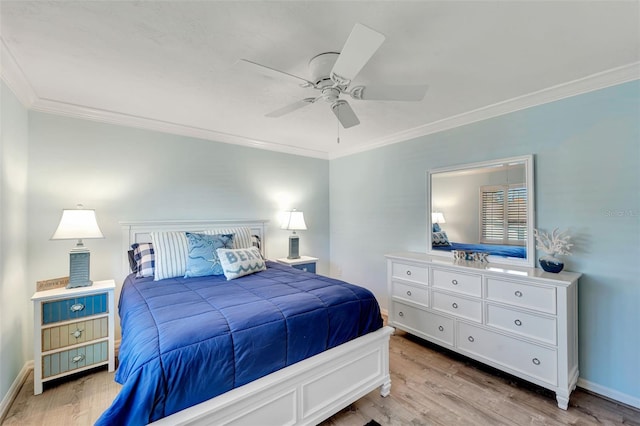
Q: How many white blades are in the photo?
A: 5